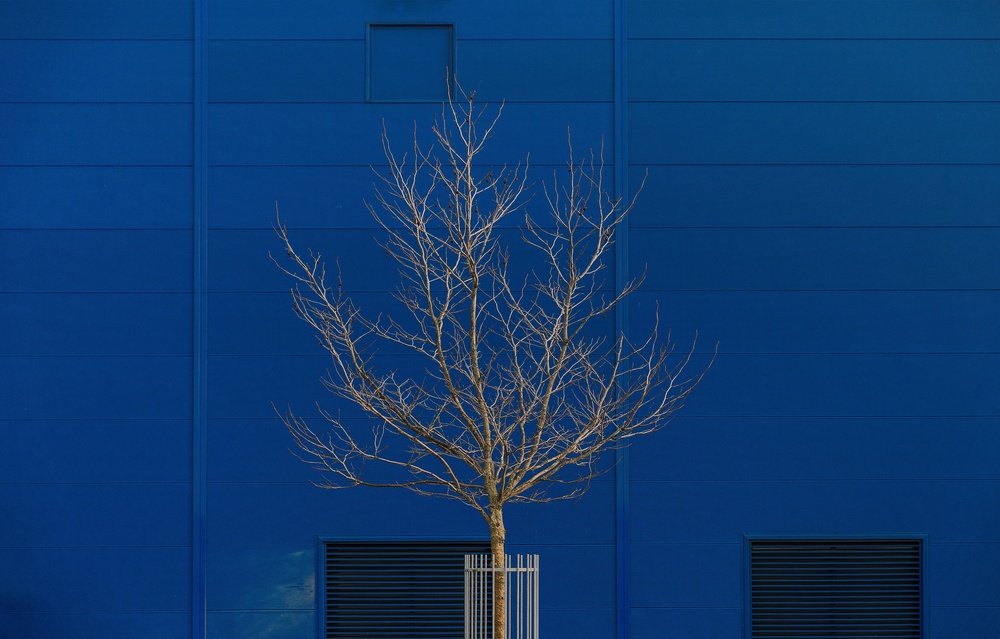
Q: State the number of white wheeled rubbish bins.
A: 0